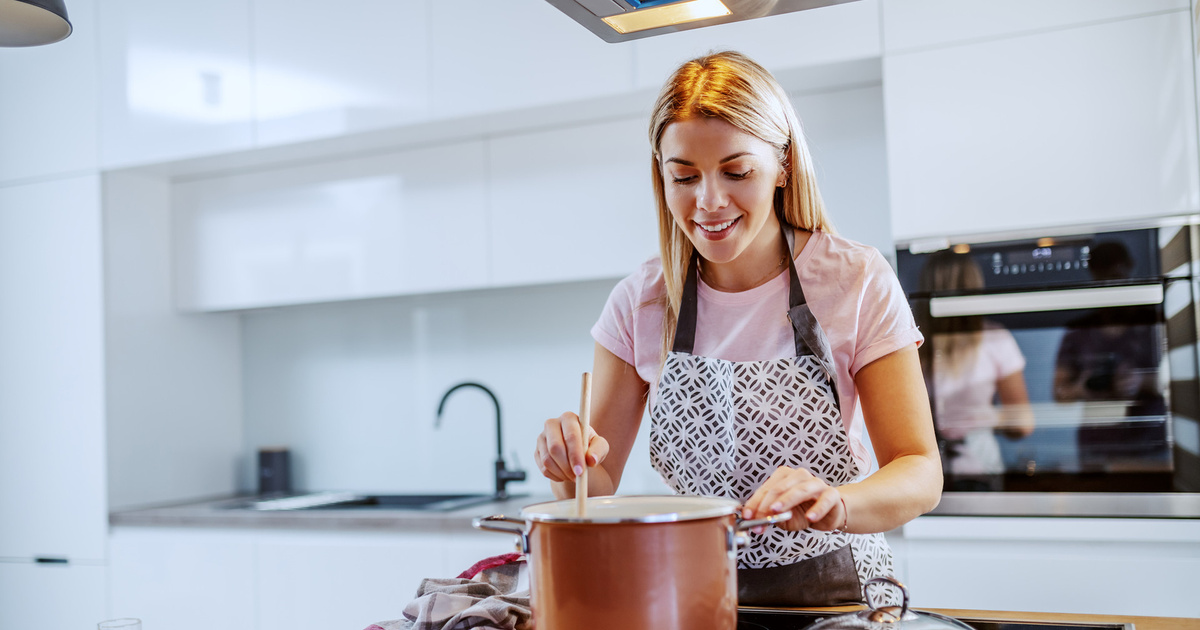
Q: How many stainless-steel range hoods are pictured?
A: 1